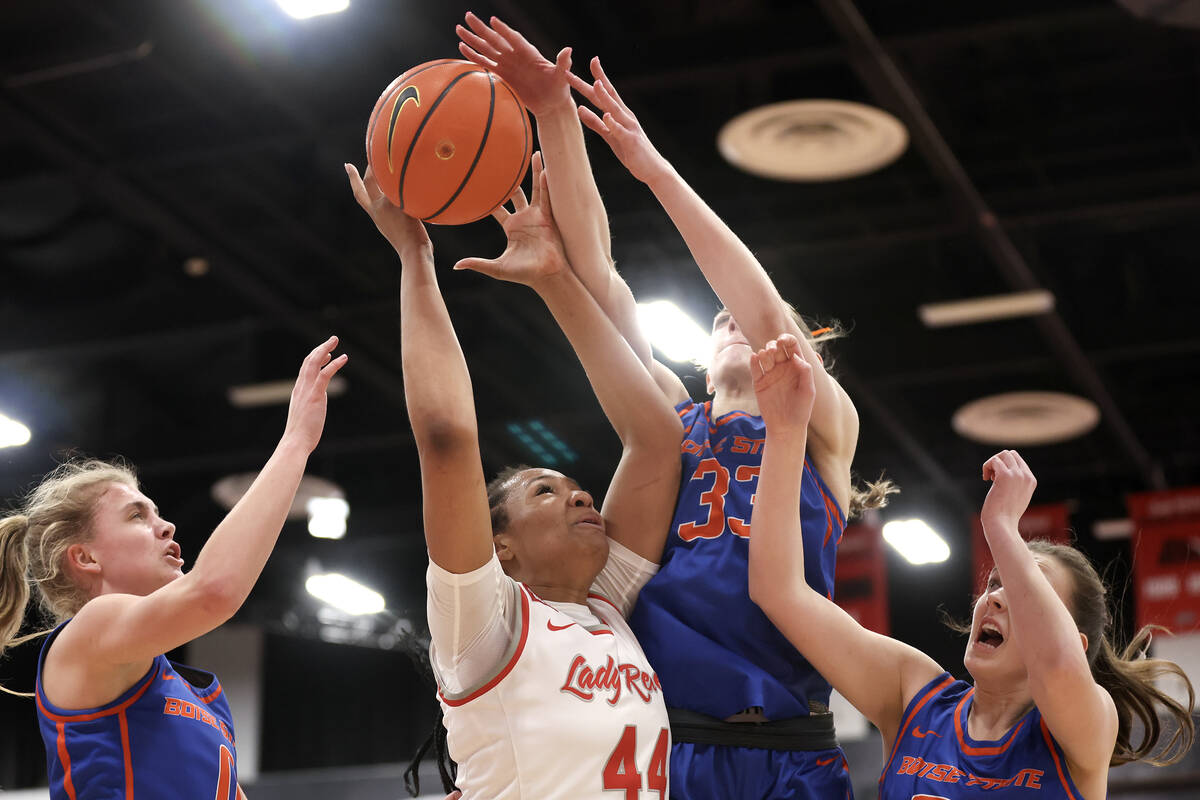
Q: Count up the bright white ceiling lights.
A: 6